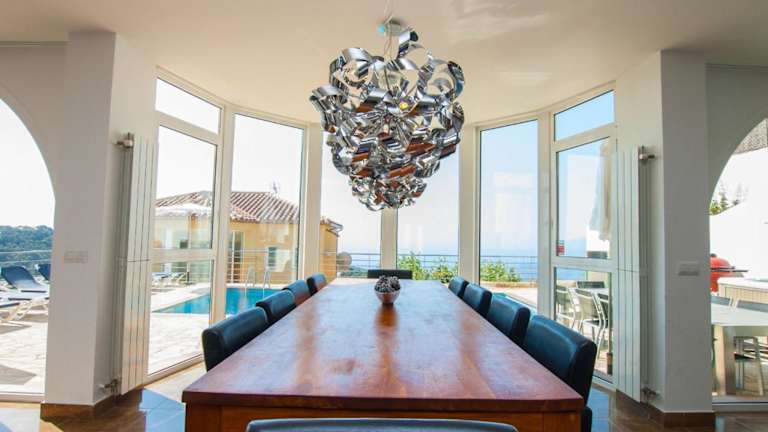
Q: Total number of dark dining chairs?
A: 10